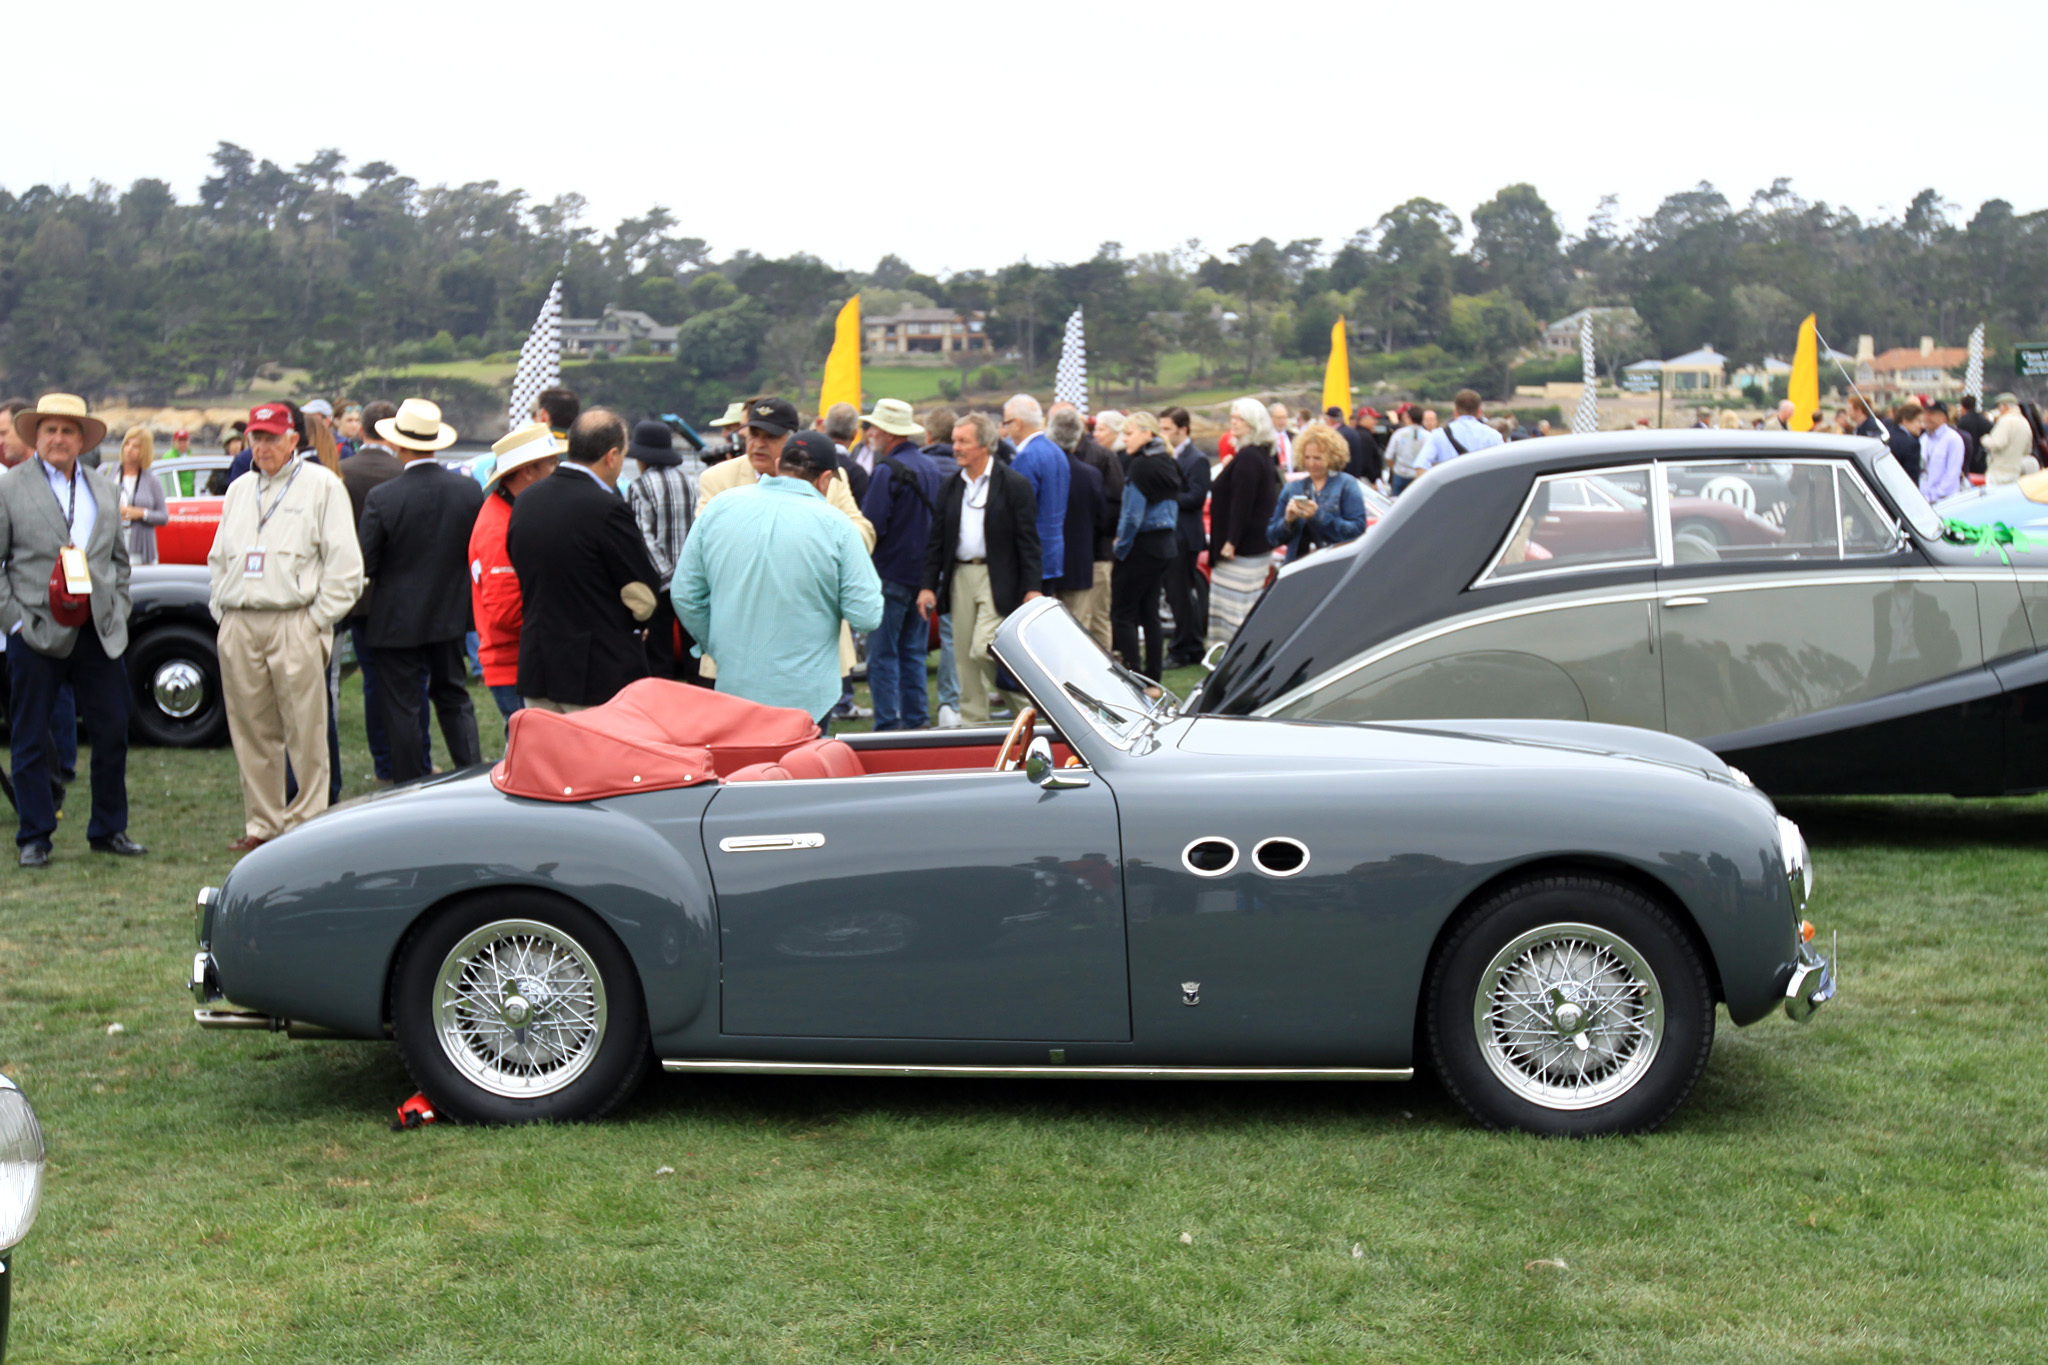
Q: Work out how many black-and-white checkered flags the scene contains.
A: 4